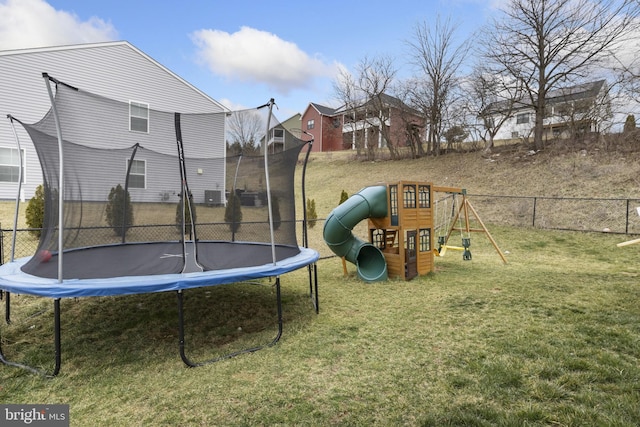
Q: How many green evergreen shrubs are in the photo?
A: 7